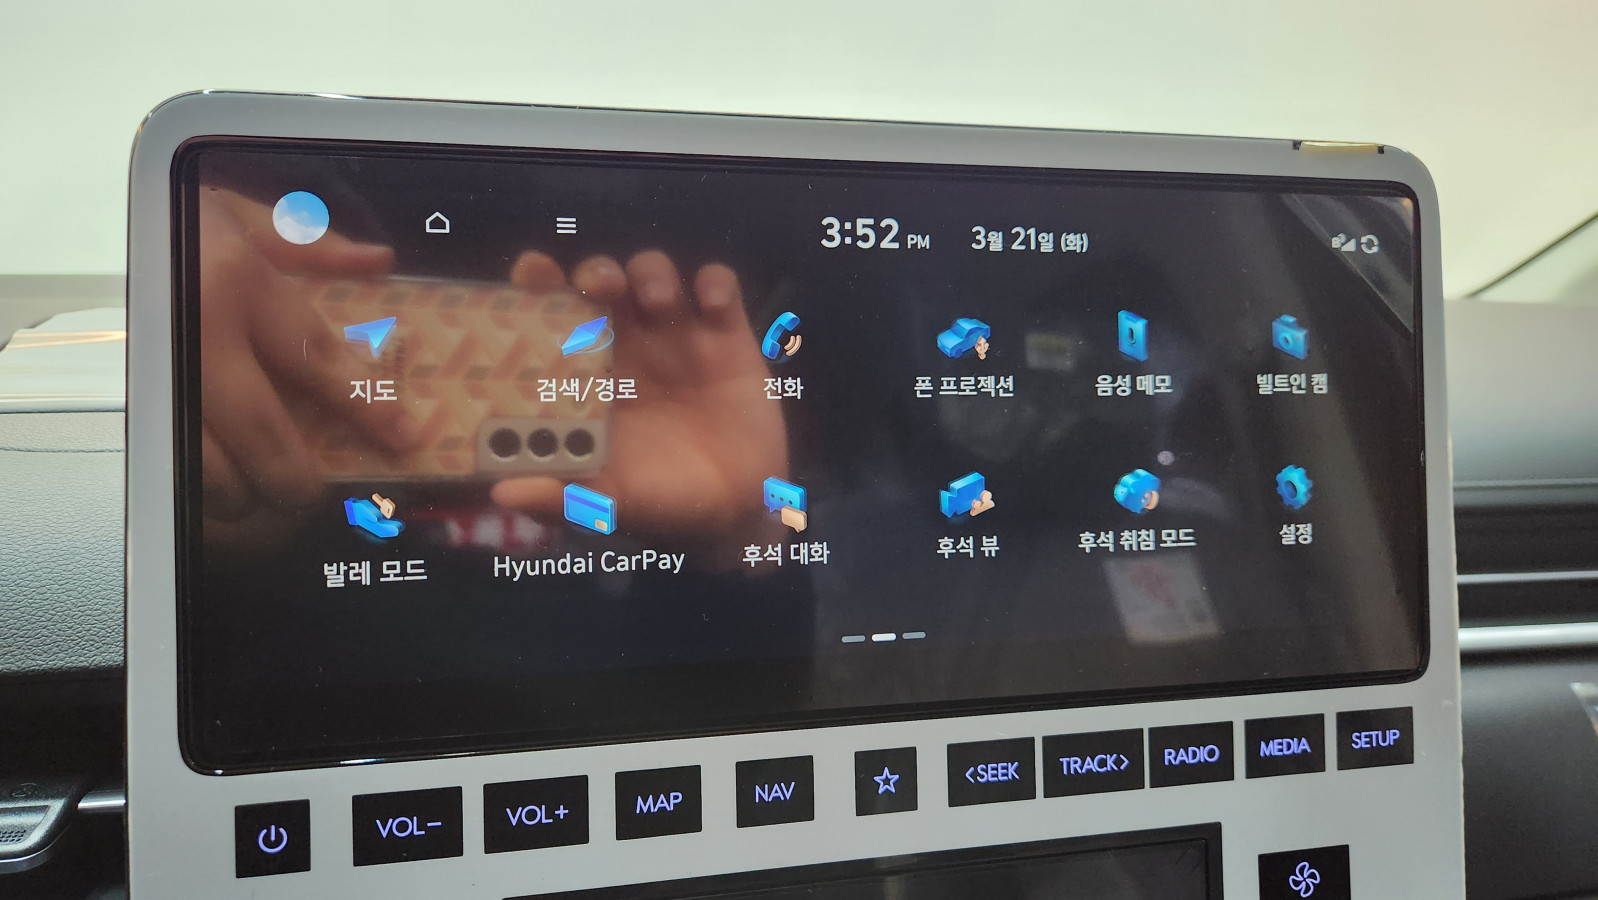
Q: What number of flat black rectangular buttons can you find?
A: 12